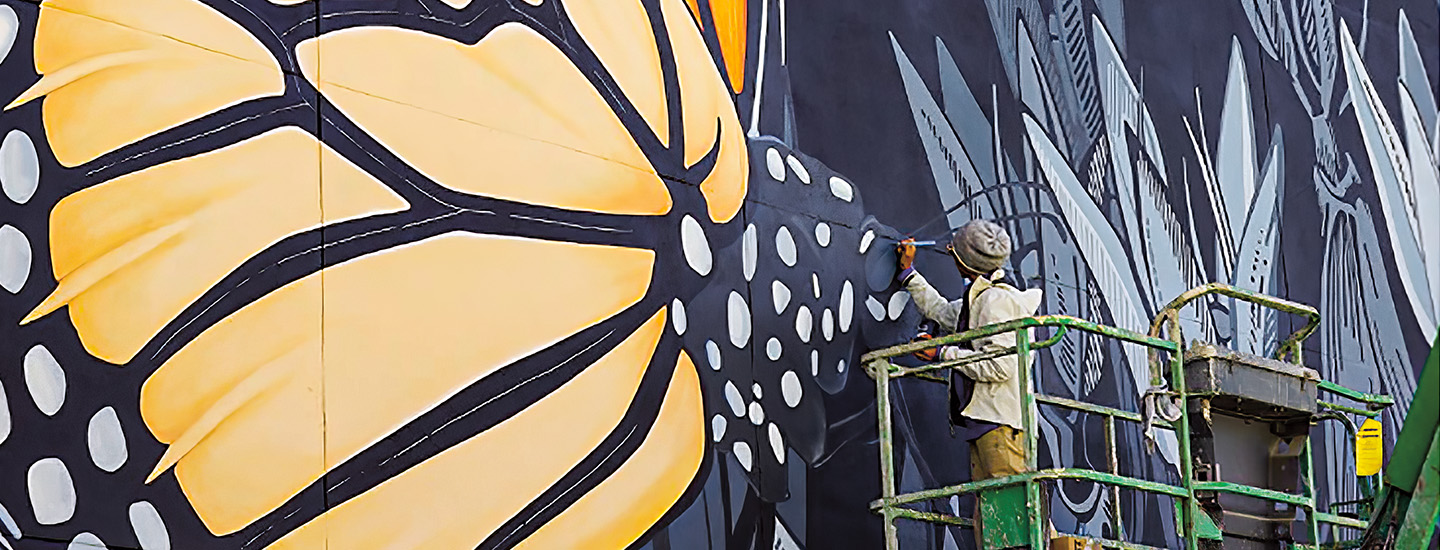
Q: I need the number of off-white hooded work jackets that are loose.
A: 1